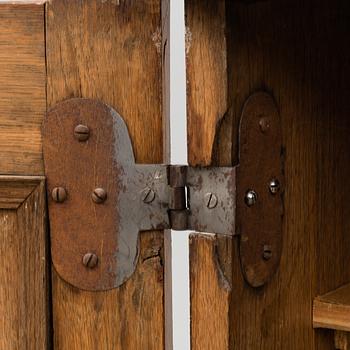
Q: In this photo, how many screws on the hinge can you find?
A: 10